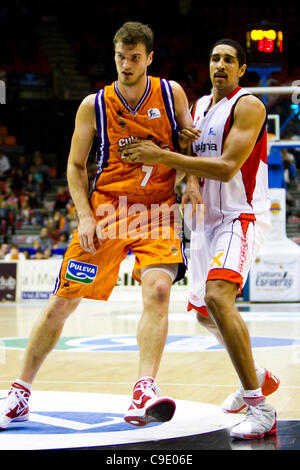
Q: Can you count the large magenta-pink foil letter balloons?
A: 0